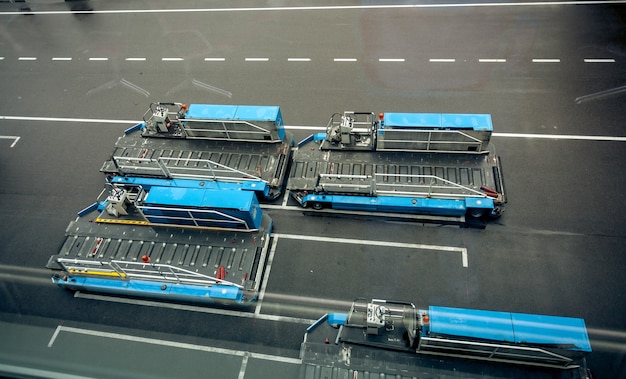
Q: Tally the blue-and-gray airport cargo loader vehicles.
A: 4